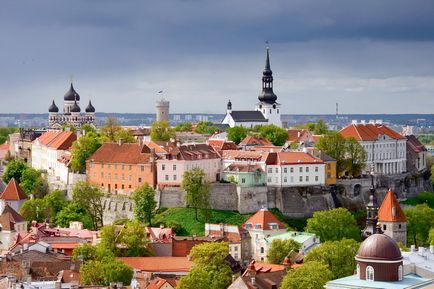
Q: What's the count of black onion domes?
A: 4